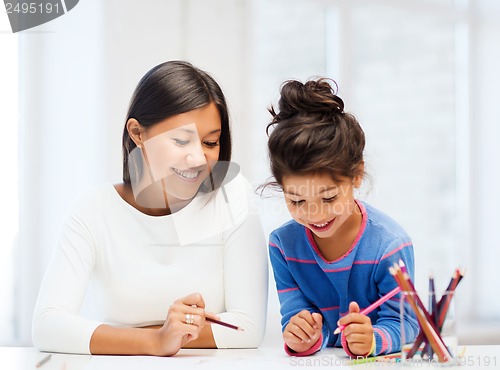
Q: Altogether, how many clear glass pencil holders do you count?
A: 1